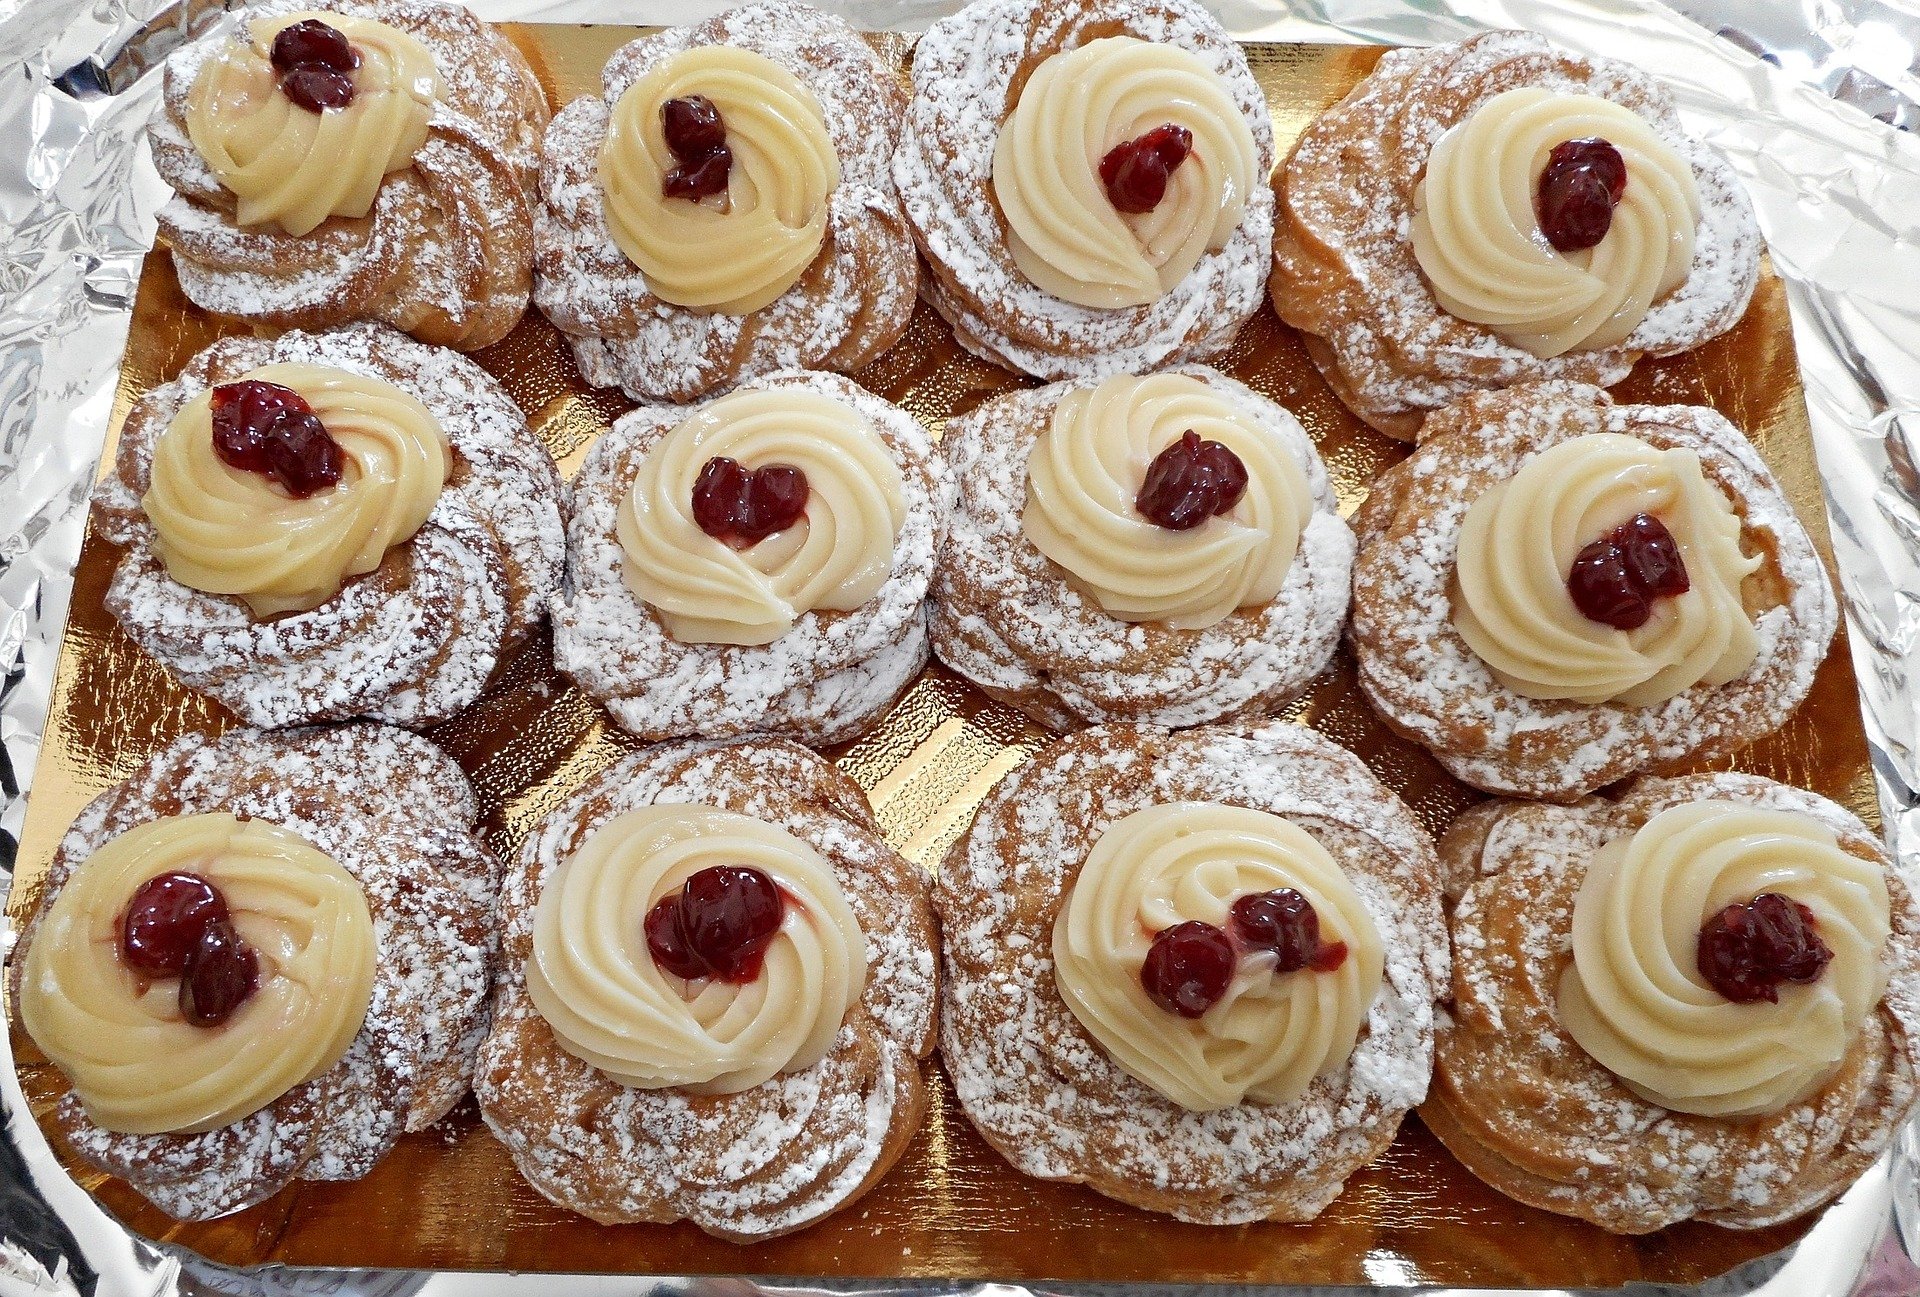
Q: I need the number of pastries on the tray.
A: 12